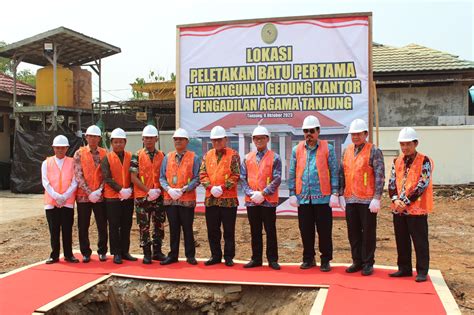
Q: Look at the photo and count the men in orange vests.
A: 10